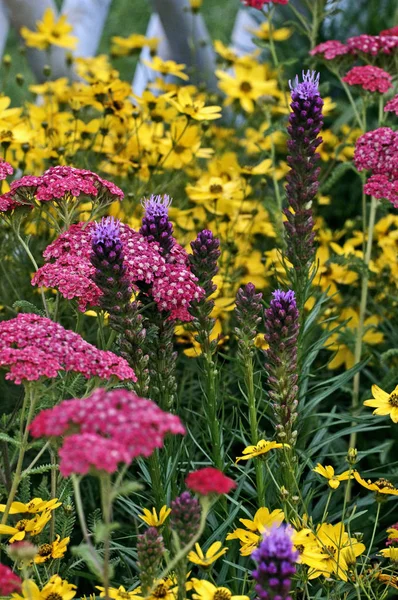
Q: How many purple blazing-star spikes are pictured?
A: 9